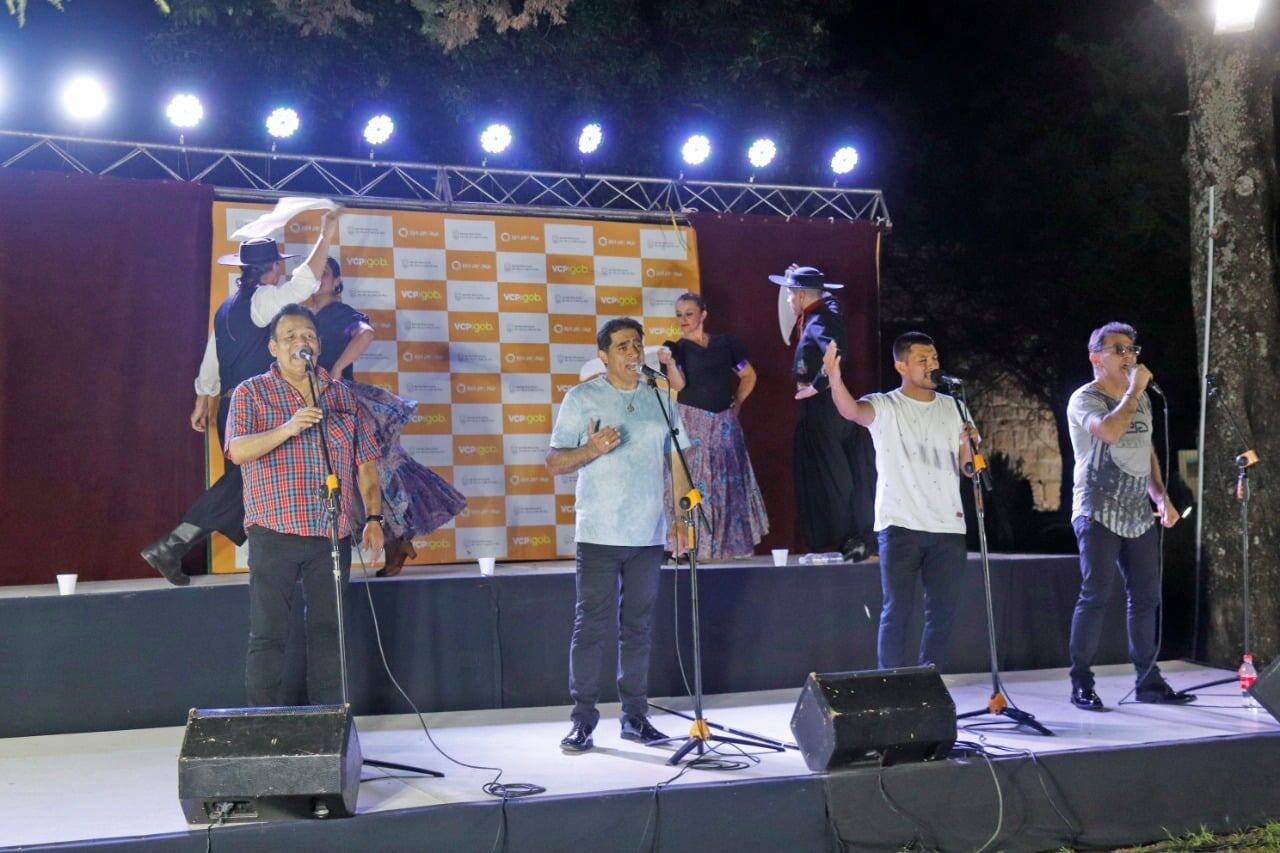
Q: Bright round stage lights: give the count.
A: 9